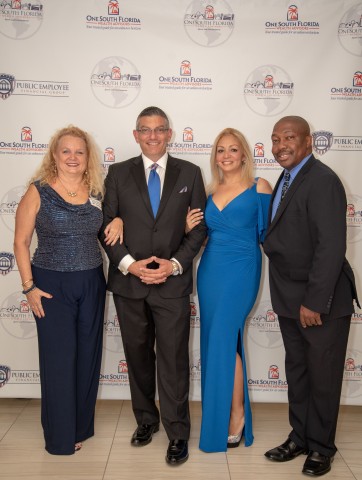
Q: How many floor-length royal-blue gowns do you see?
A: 1